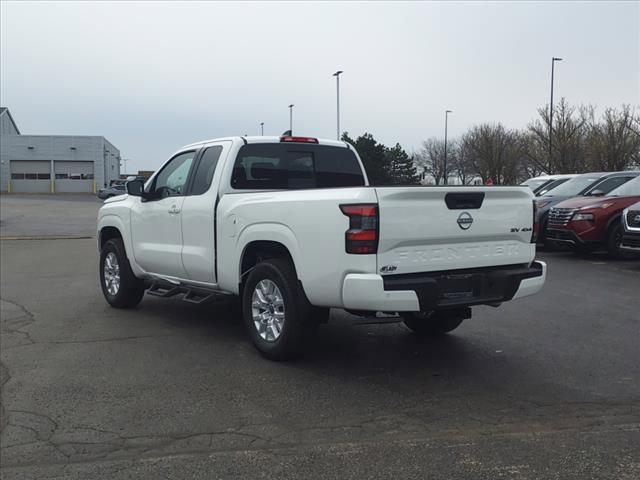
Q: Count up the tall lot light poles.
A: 5